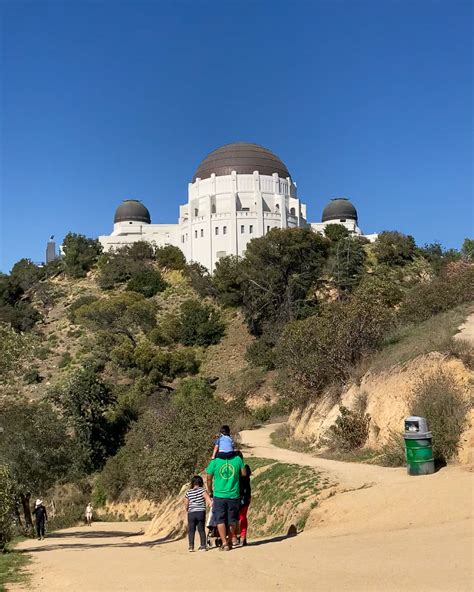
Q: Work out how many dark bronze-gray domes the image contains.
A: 3